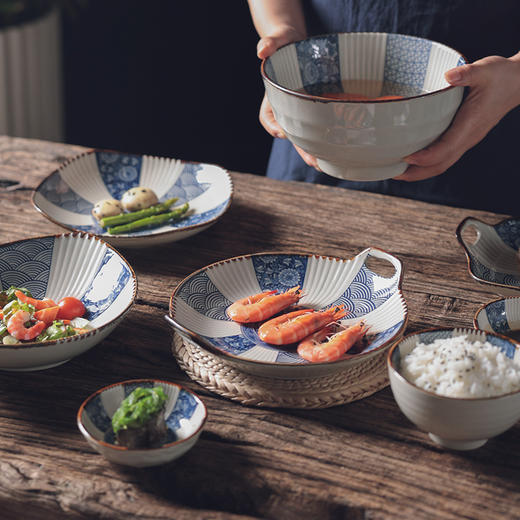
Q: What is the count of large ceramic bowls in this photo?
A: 1